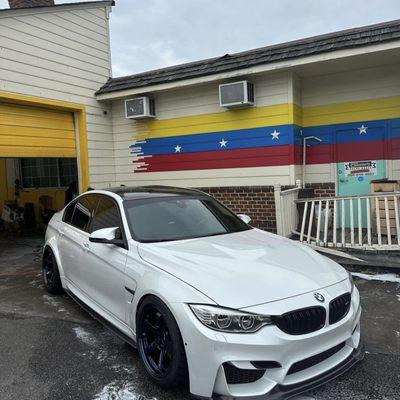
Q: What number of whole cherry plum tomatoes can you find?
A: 0